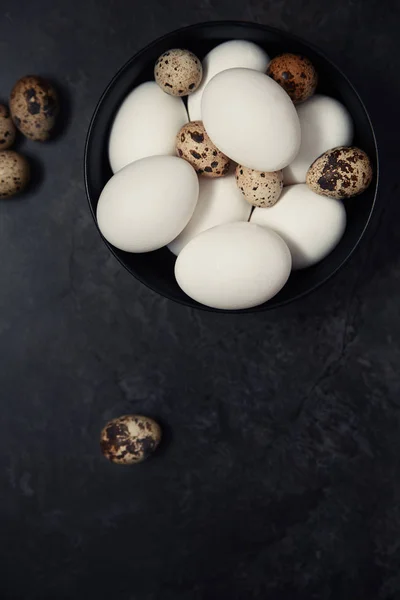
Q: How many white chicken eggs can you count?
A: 8